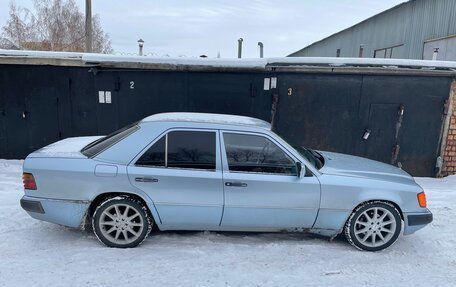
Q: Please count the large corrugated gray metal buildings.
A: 1